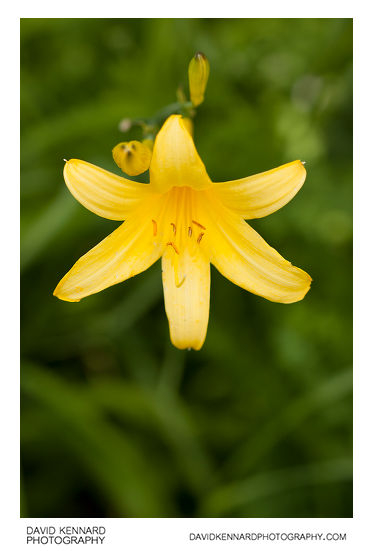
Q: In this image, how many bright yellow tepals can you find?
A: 6